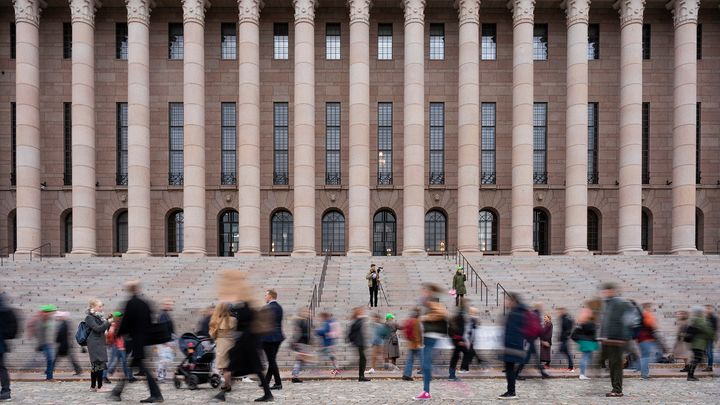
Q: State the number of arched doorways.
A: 14